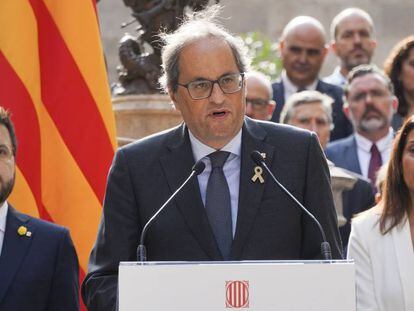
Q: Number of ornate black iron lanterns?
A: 0